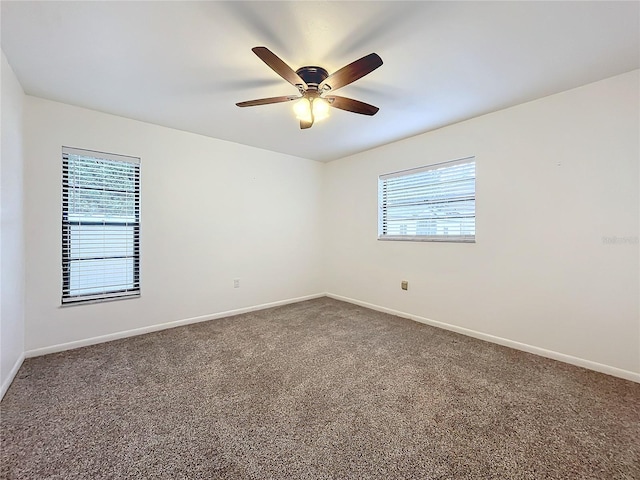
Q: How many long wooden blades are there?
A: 5